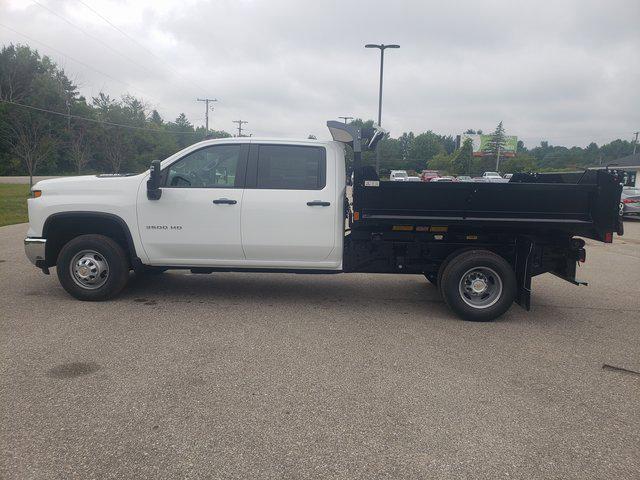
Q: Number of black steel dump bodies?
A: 1